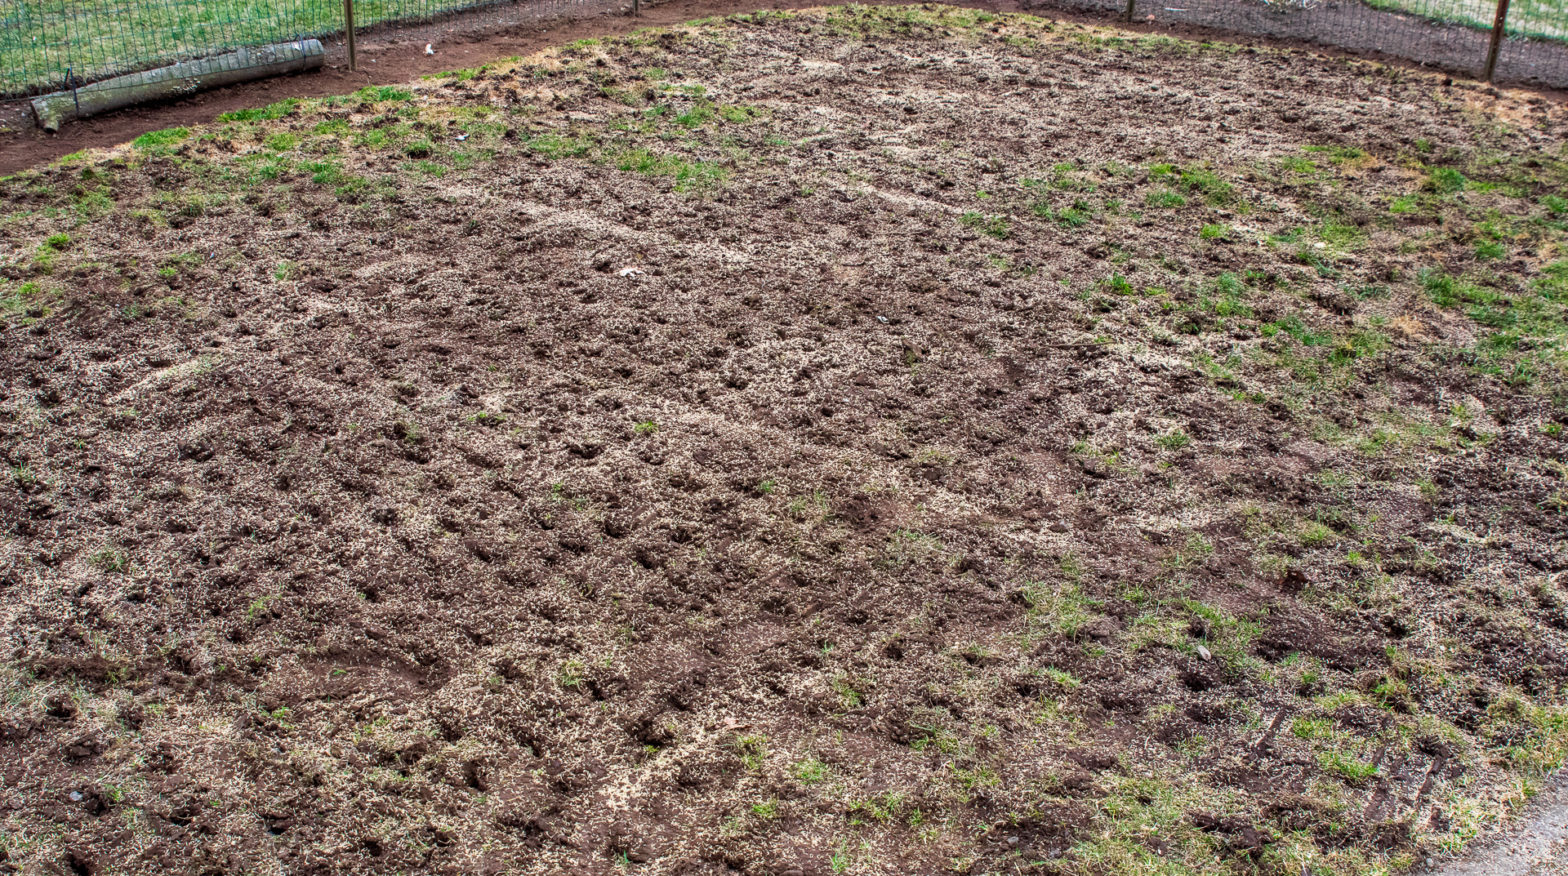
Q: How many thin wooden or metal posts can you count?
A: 4